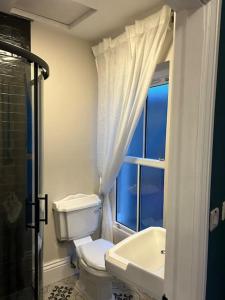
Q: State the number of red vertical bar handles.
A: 0